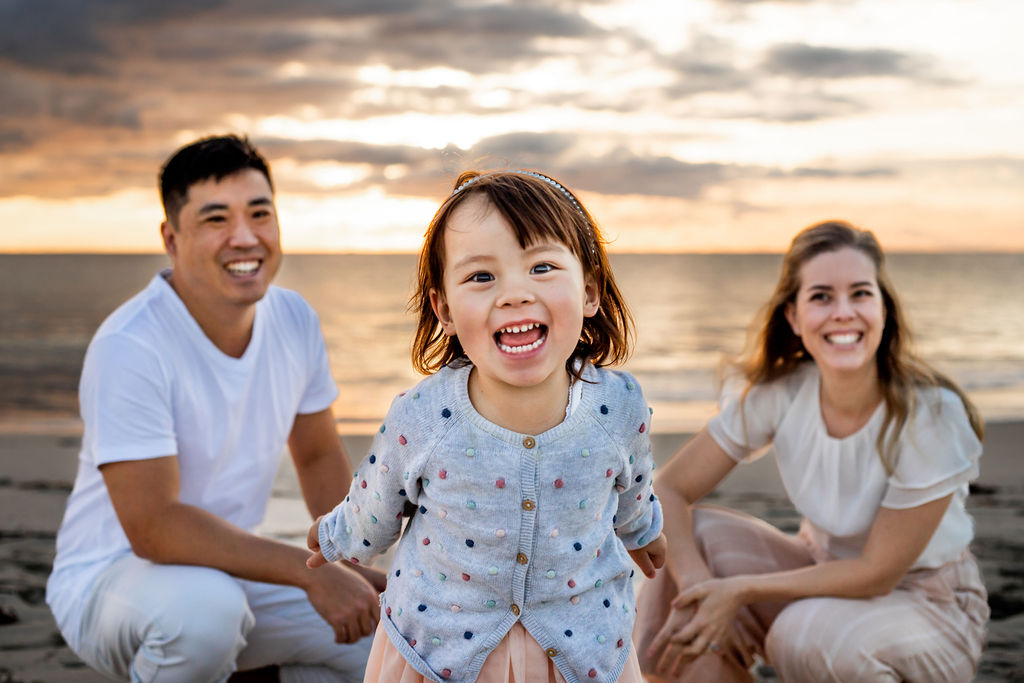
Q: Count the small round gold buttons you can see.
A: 5